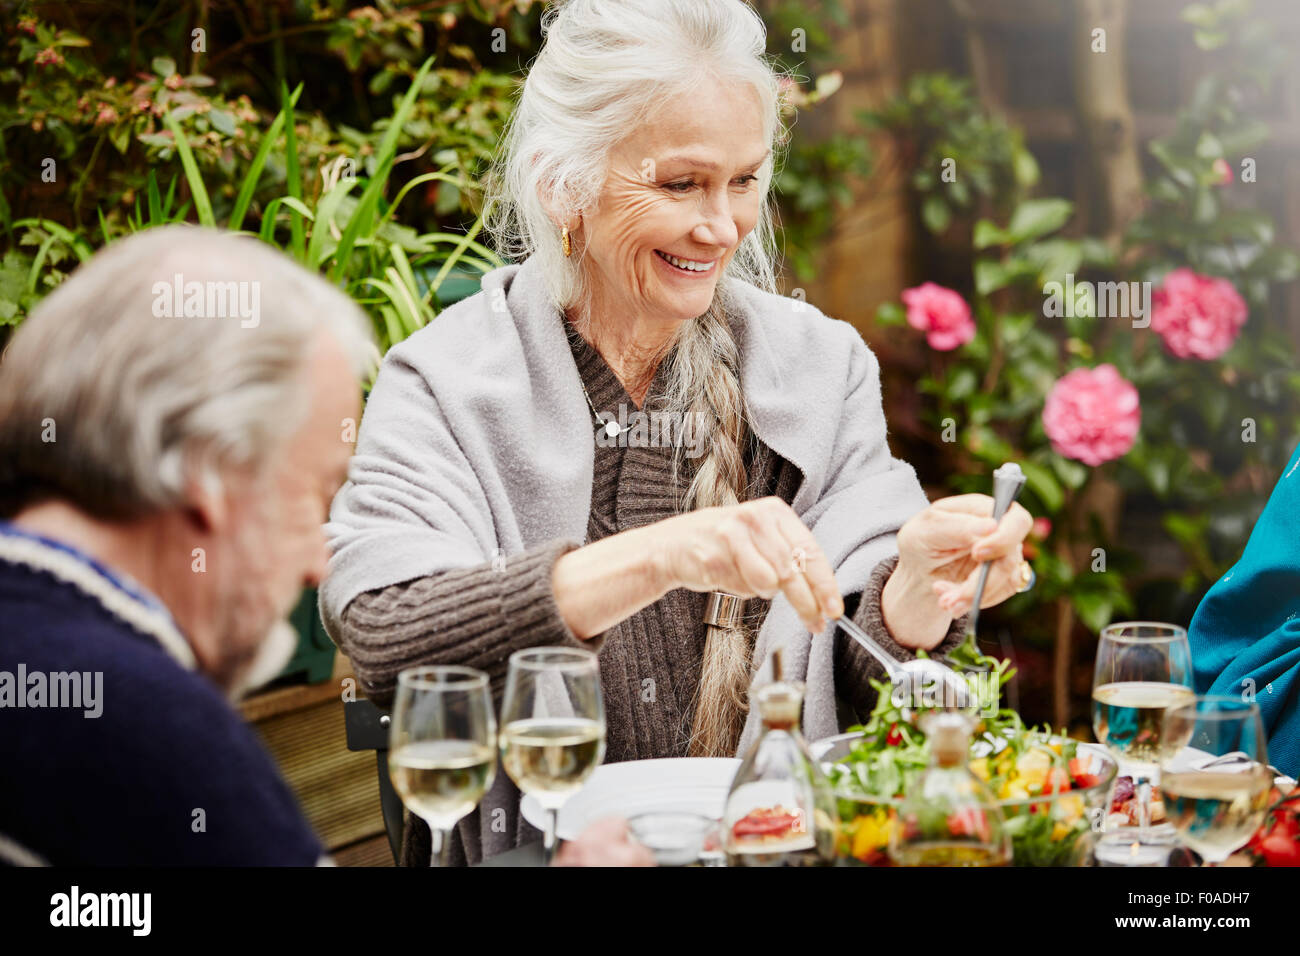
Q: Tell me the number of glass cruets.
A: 2